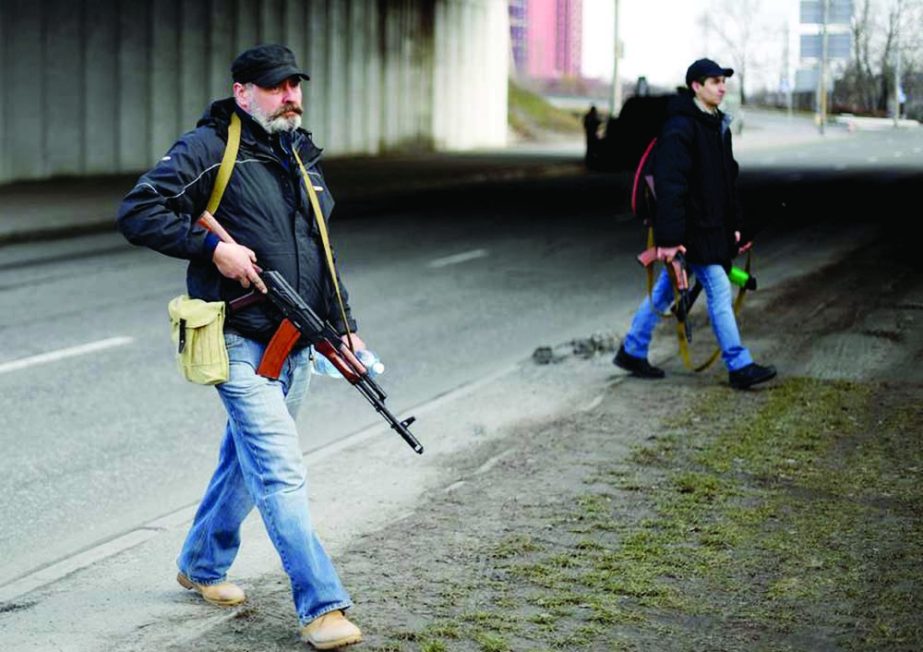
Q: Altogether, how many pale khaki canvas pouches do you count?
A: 1